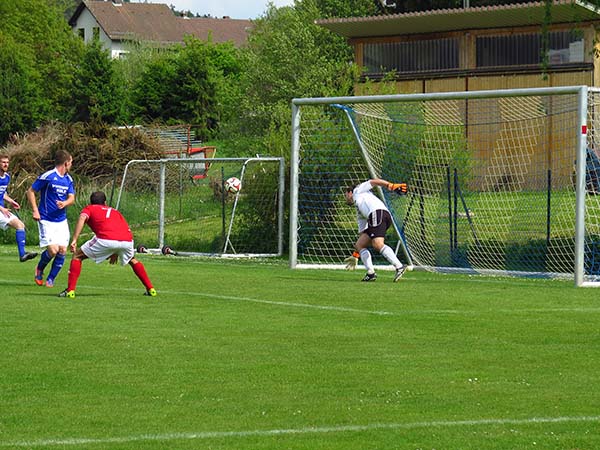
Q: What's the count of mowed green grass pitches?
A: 1